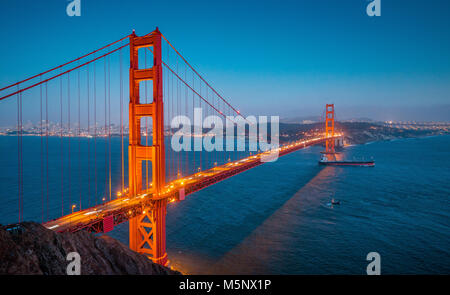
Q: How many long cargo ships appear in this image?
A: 1